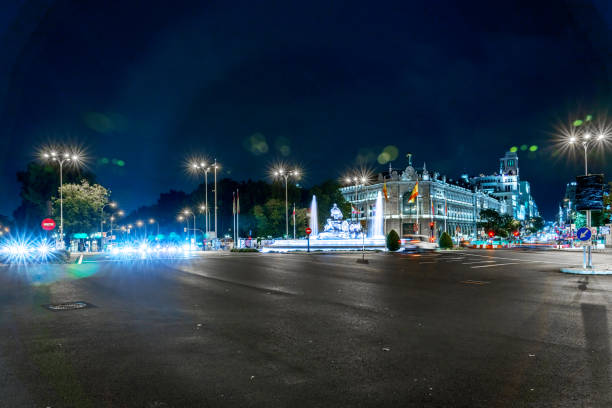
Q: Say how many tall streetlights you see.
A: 5